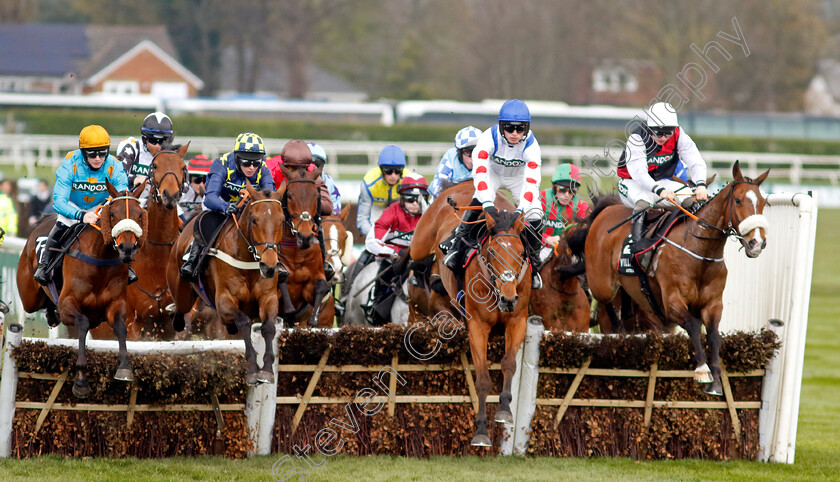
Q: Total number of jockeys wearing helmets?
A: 12